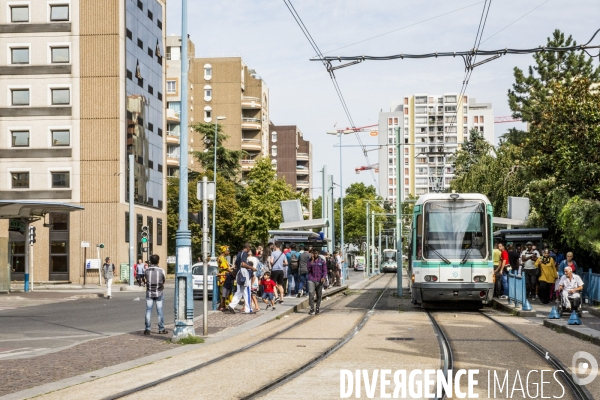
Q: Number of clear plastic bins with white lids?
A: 0